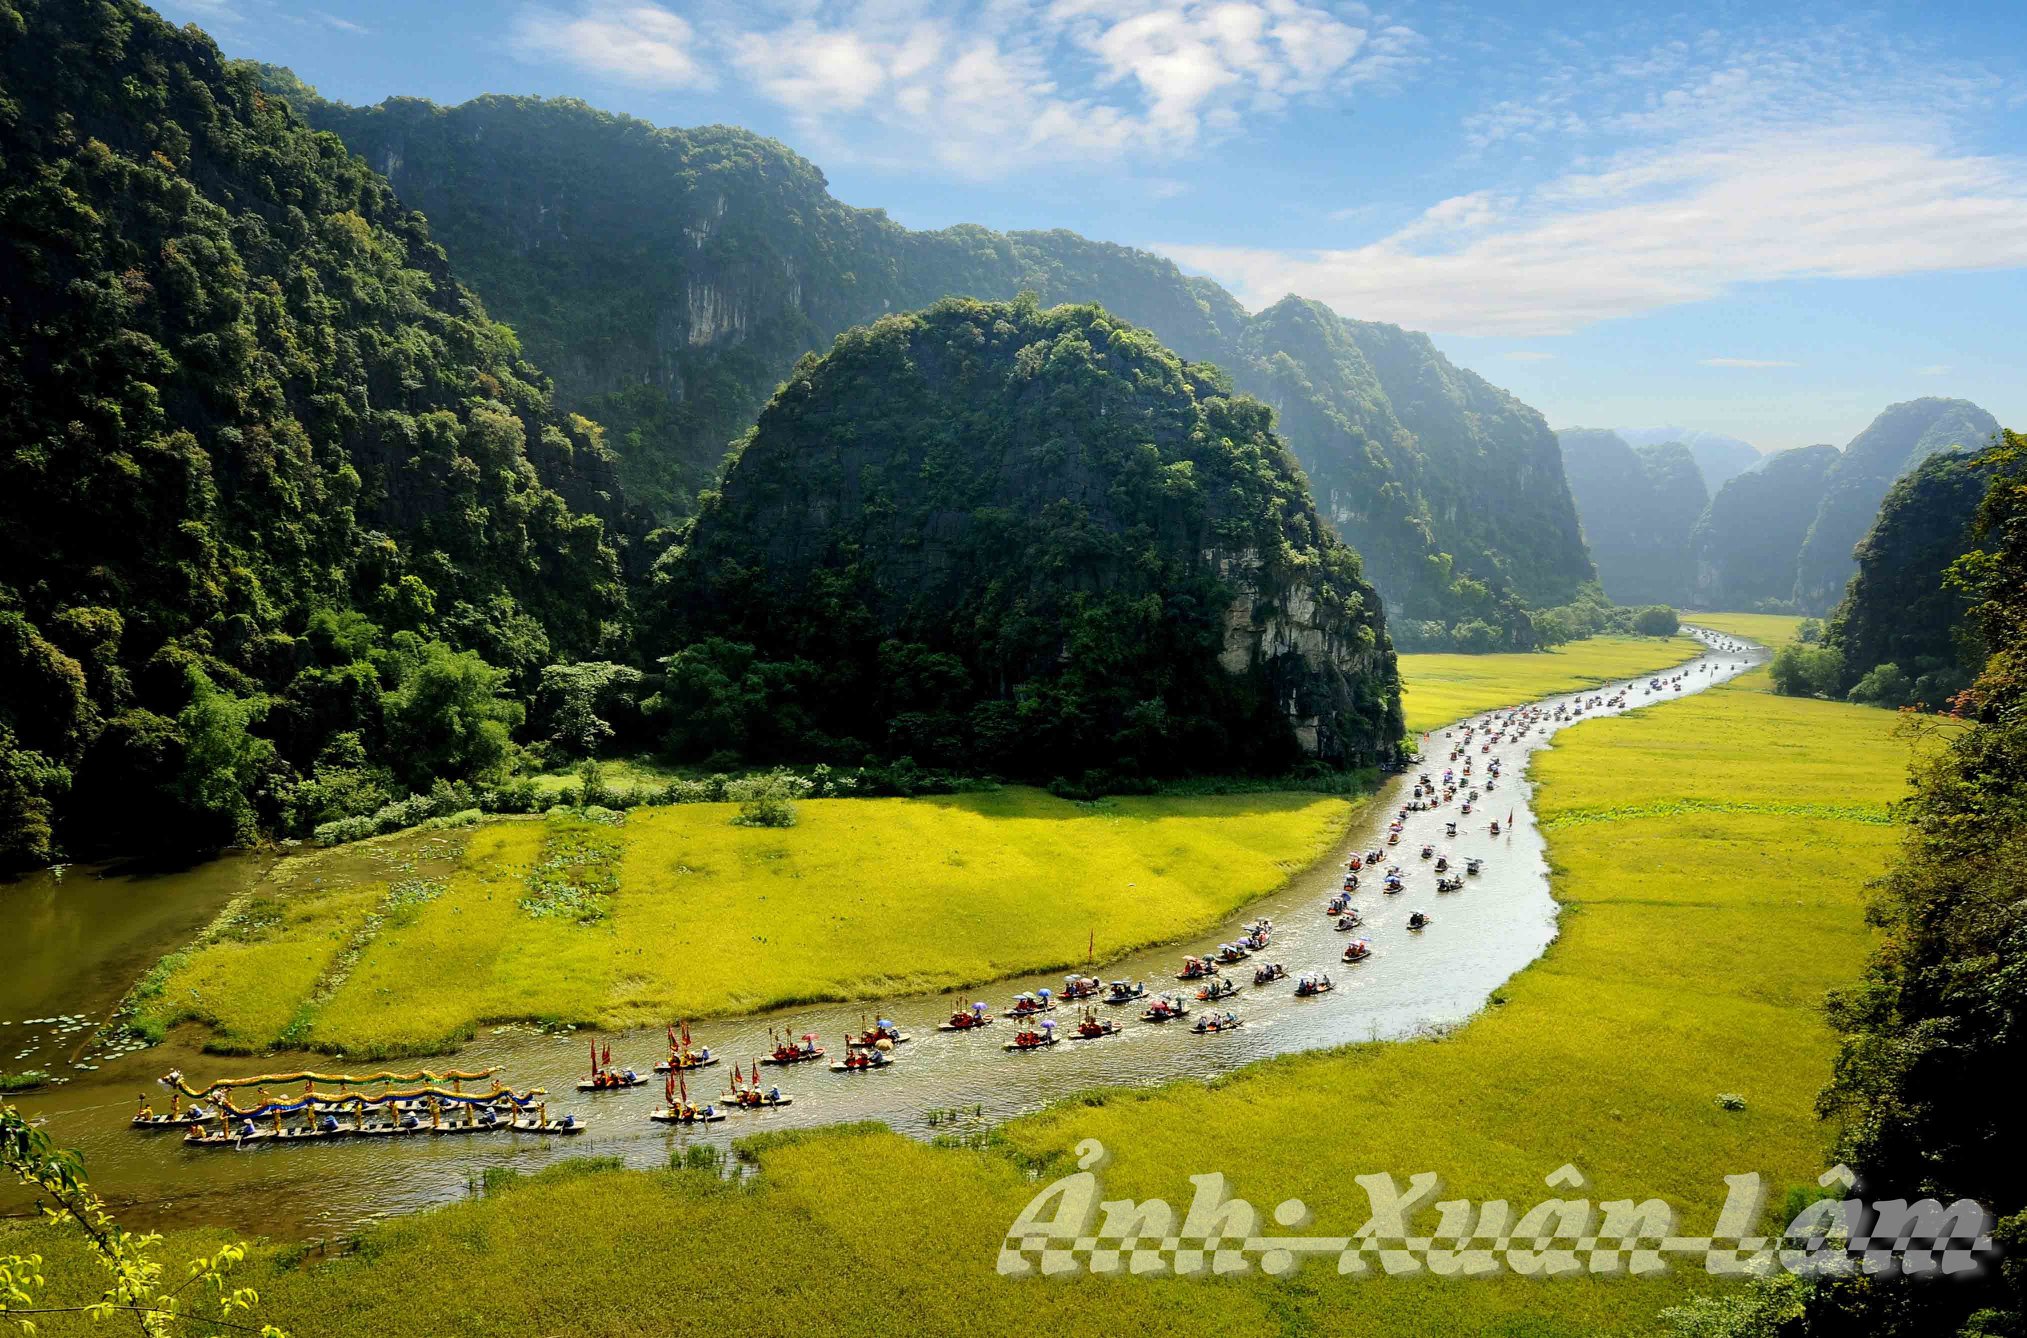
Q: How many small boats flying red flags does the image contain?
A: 4